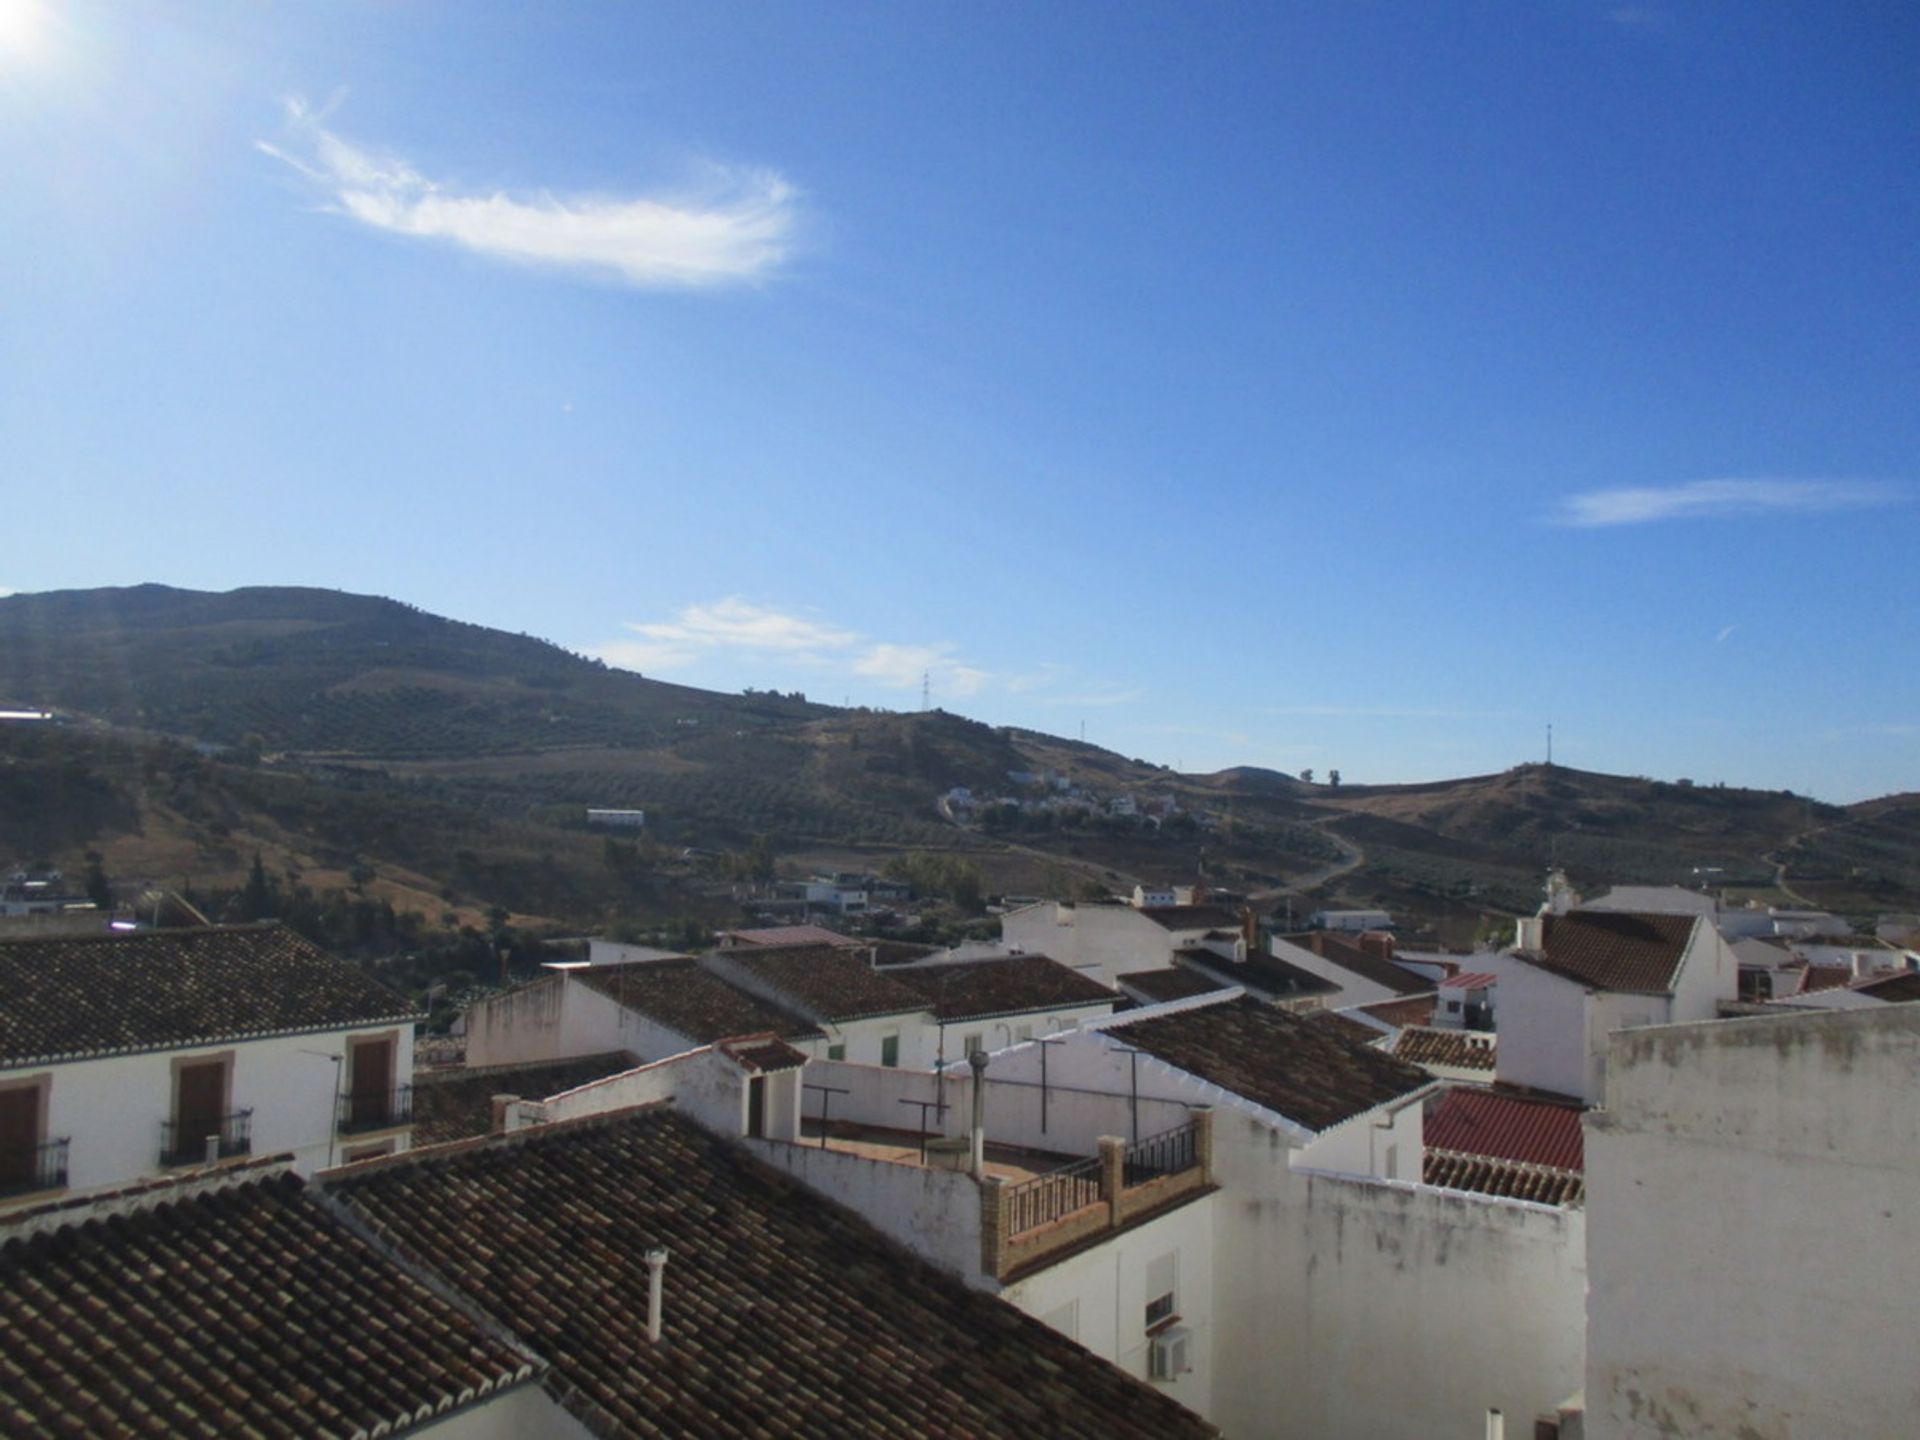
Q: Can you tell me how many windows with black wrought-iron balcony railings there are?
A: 3